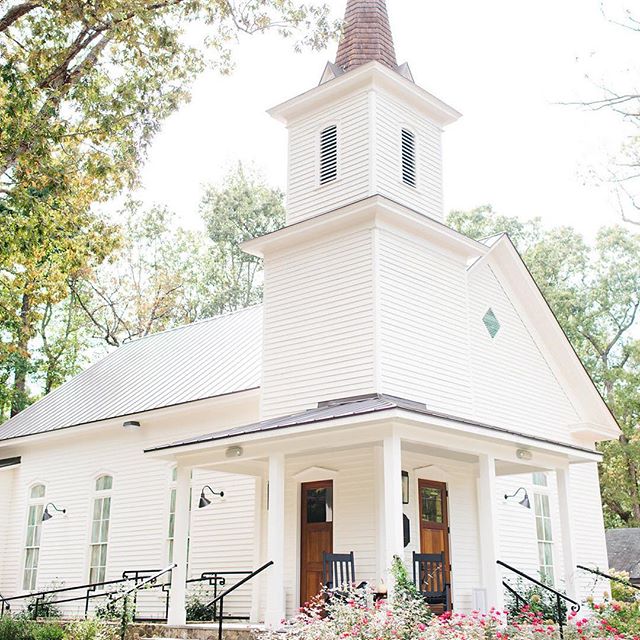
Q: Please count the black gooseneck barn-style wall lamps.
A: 3